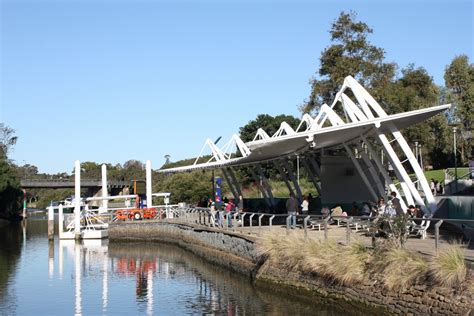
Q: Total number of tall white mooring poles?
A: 3